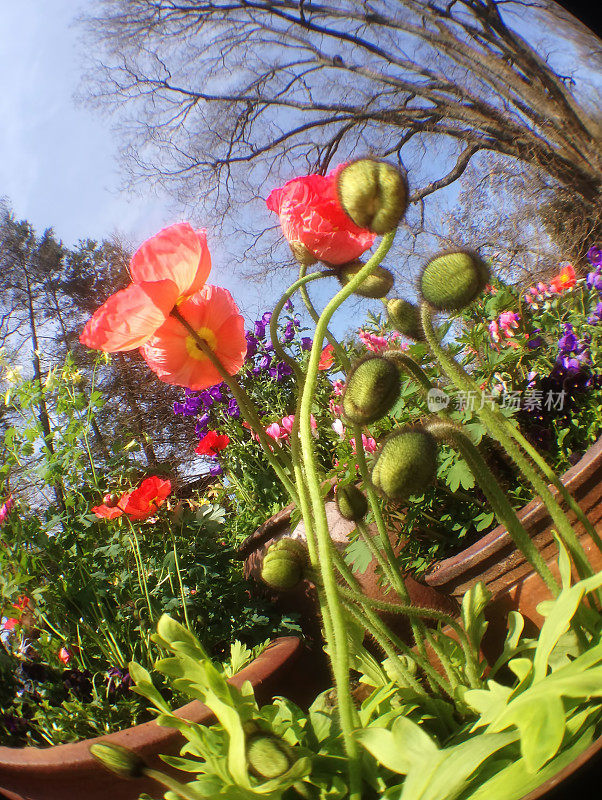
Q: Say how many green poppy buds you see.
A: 10